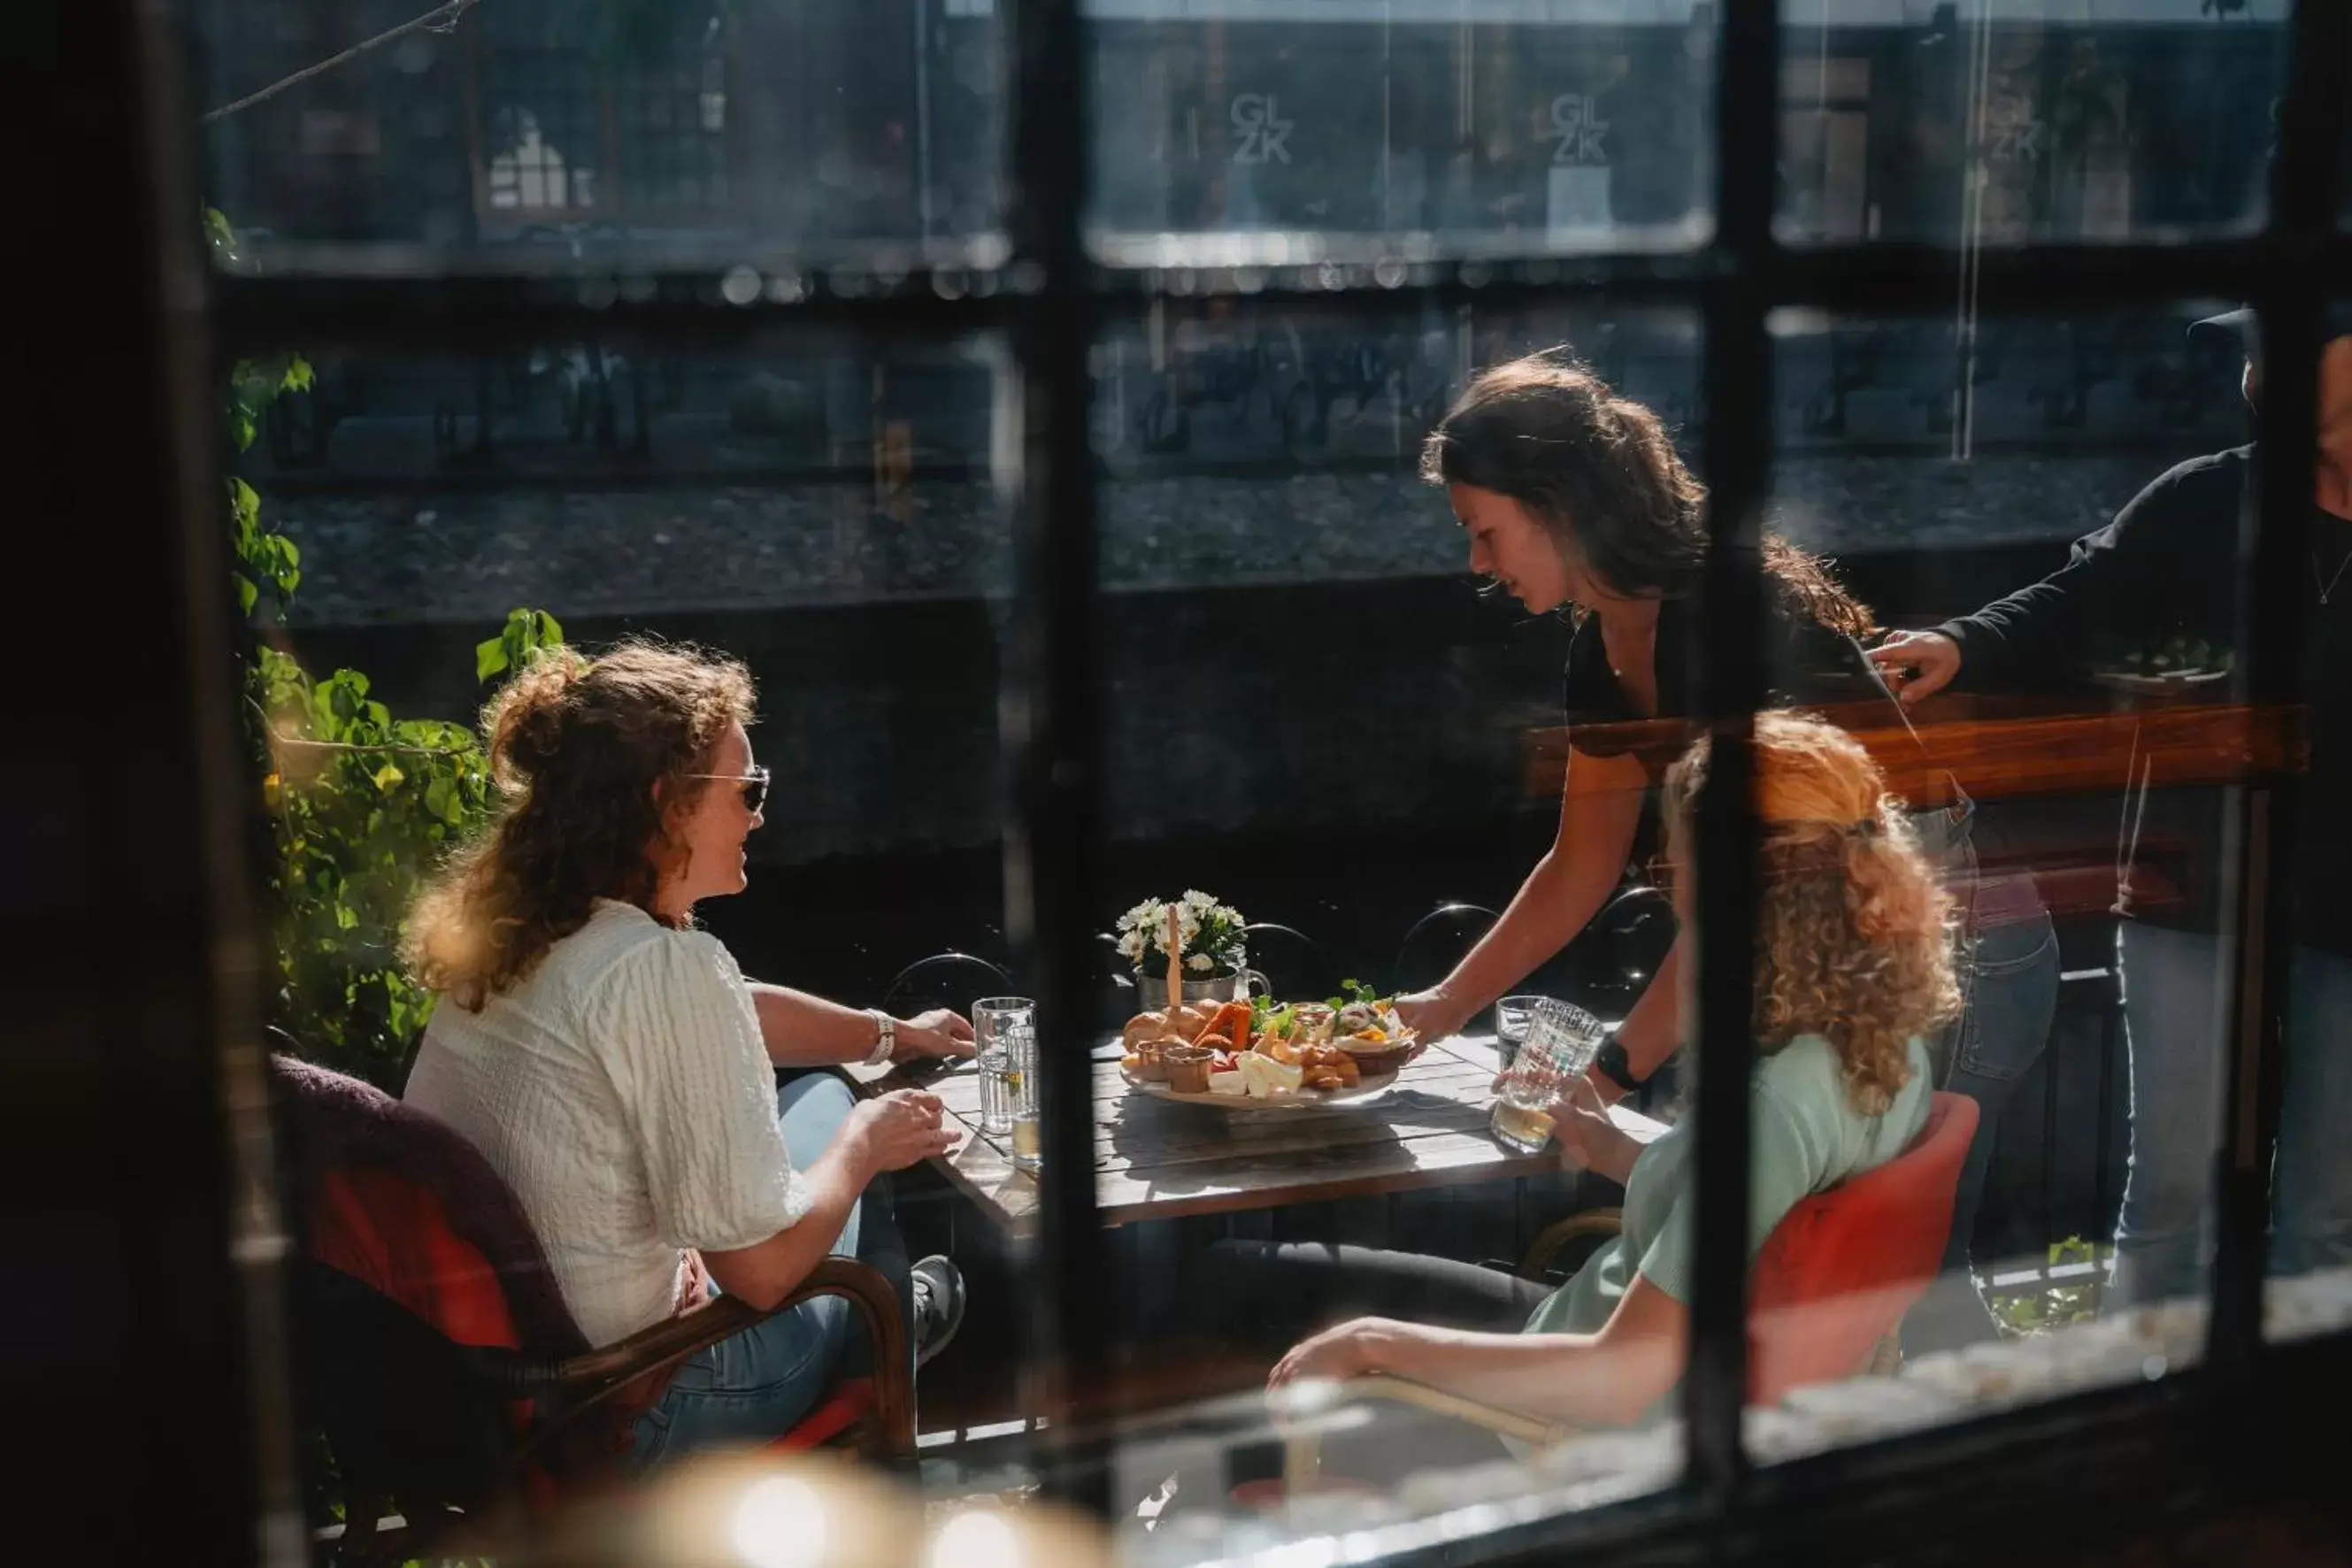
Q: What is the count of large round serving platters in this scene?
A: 1